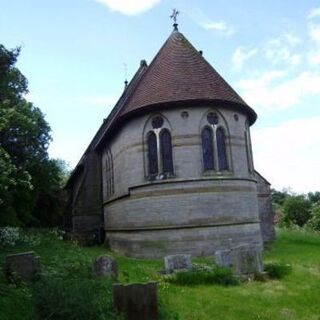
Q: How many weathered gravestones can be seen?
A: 6